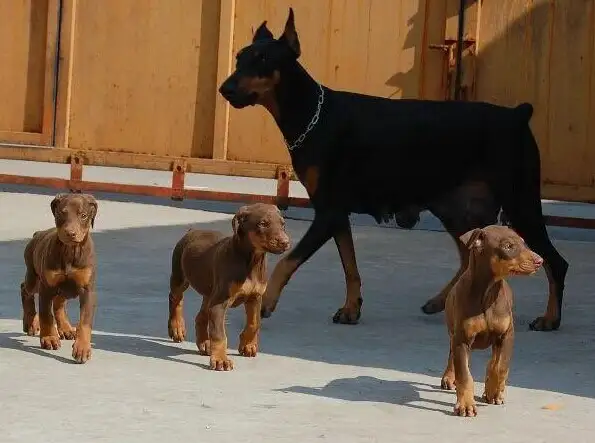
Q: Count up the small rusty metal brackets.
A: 3